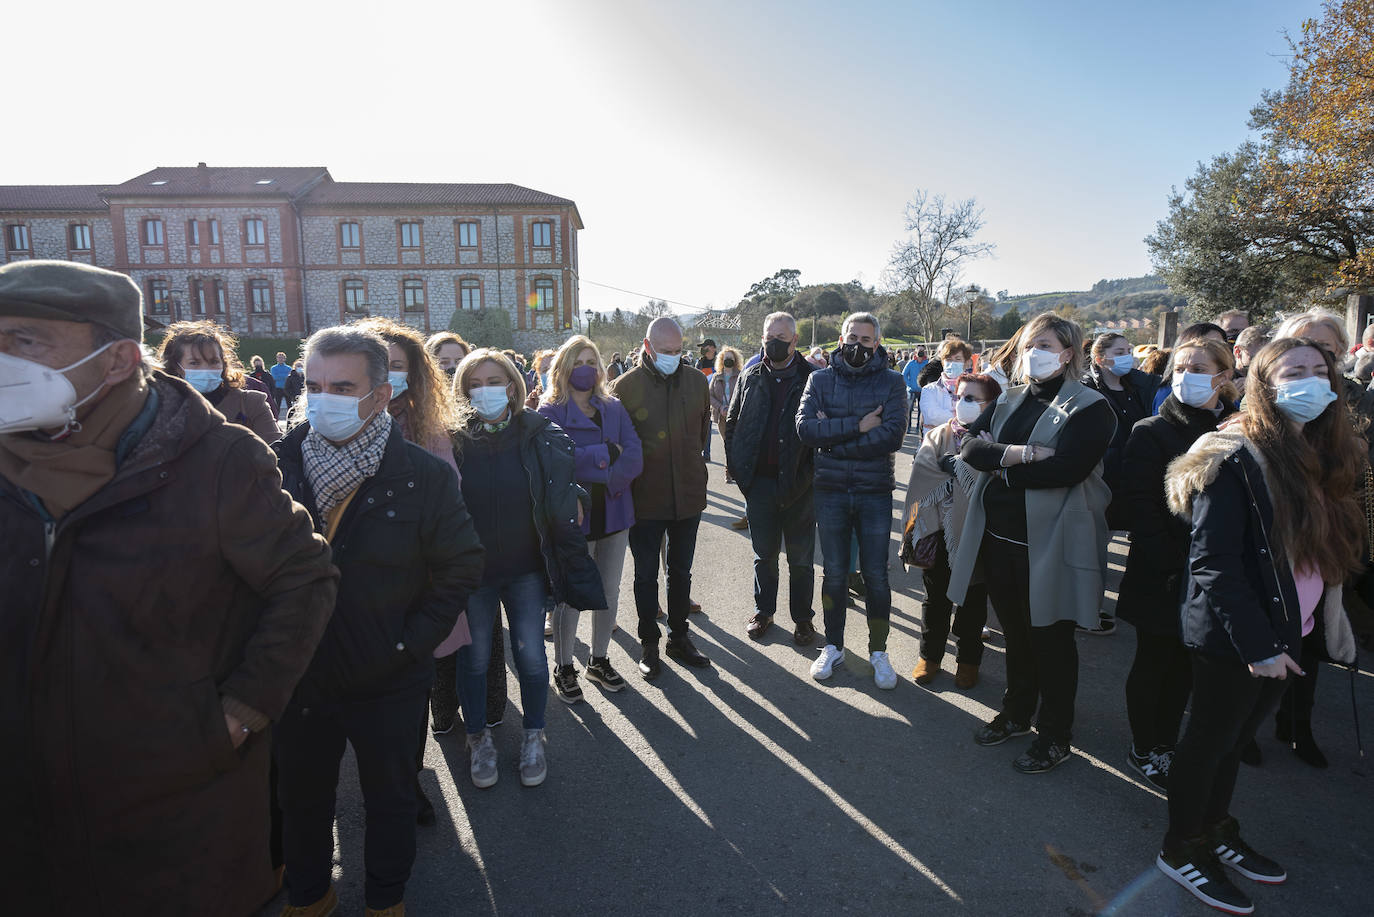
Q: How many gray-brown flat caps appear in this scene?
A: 1